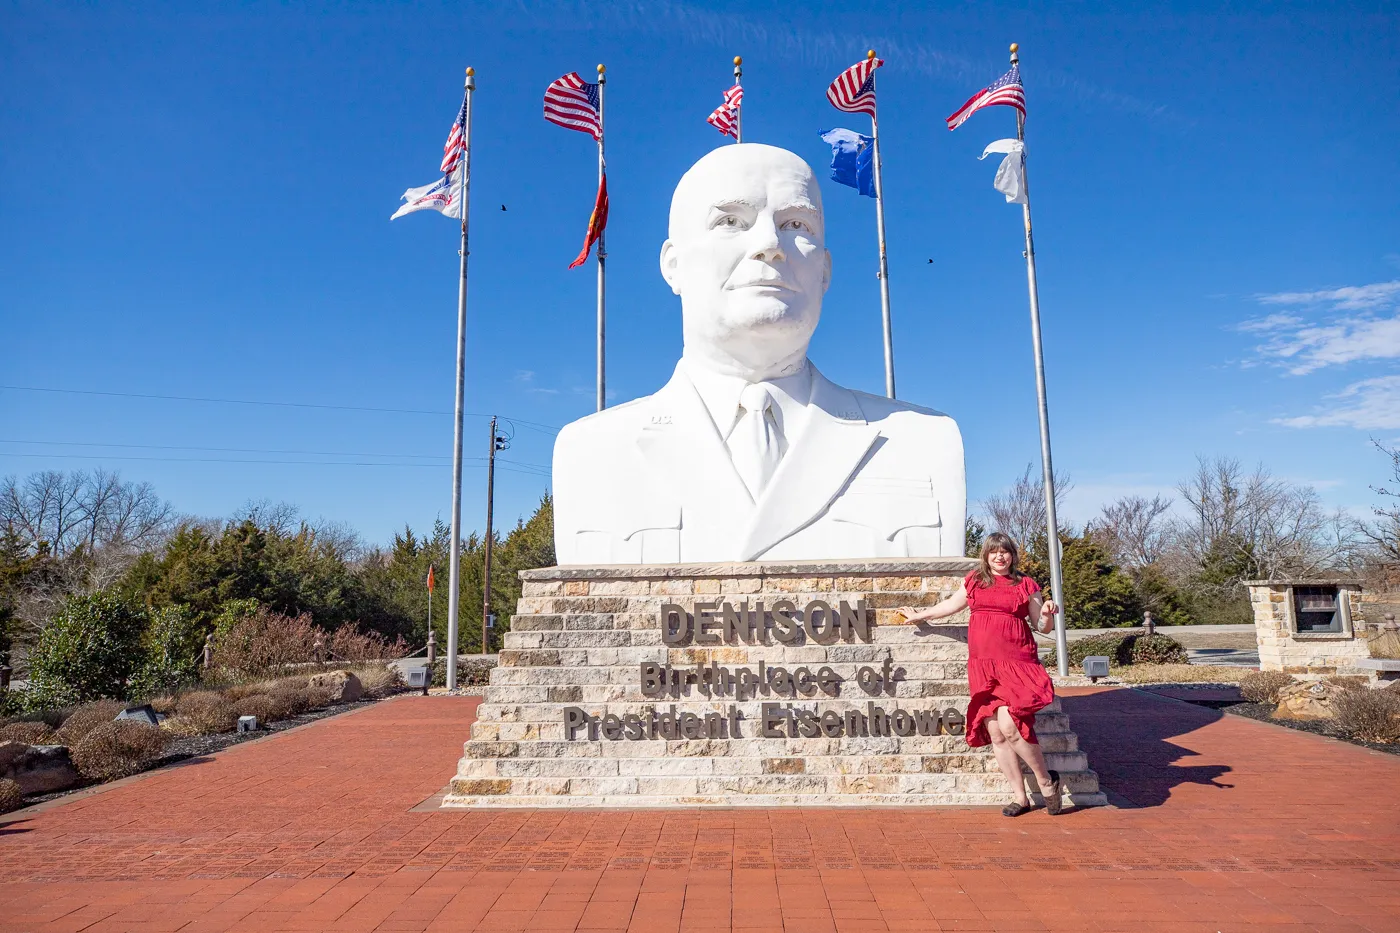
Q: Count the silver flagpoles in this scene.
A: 5